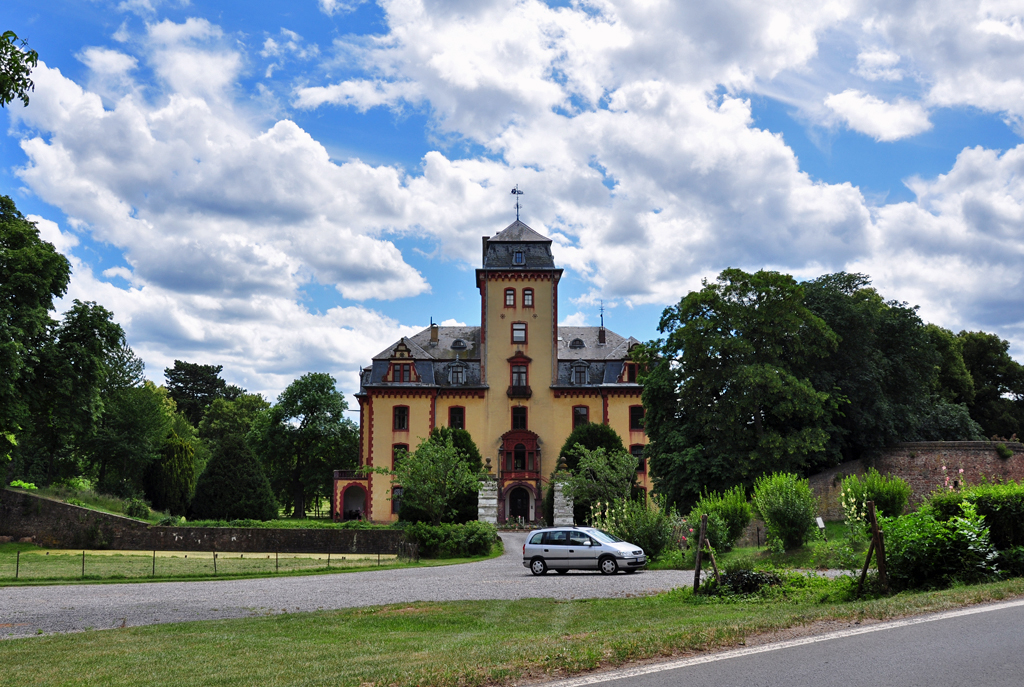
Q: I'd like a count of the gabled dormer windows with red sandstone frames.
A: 2